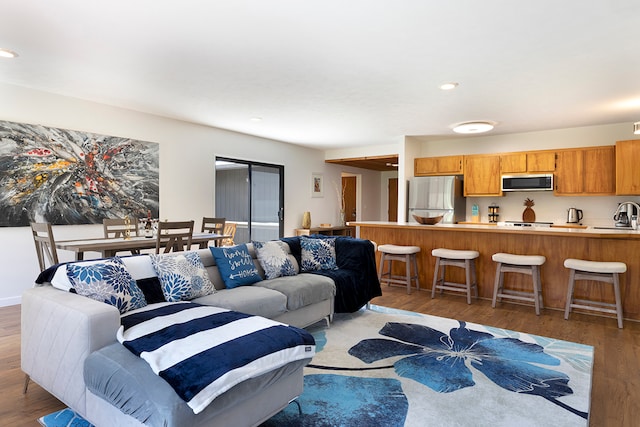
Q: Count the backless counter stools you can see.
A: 4